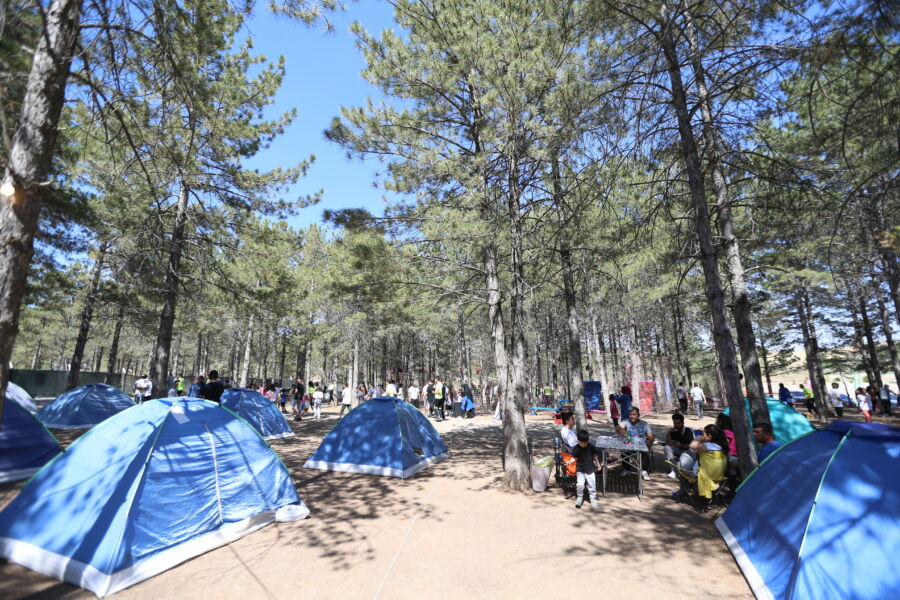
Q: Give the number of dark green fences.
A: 1